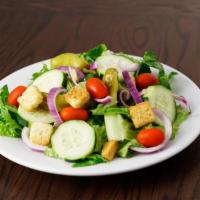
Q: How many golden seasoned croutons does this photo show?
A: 5